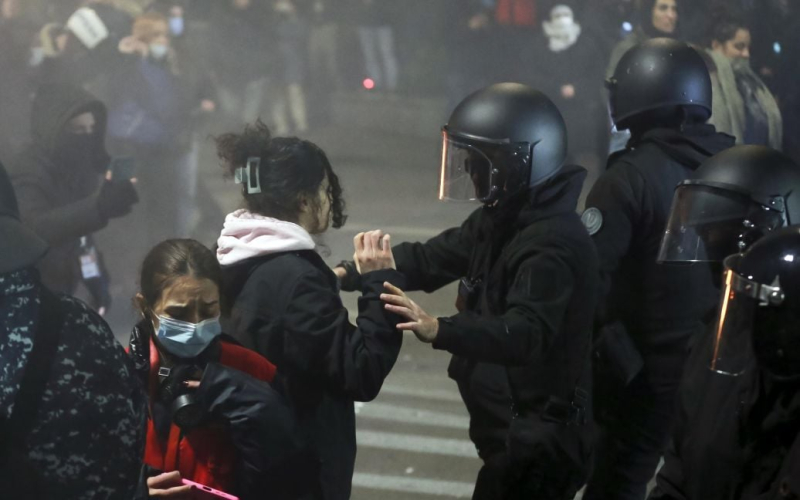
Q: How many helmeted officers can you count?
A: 4